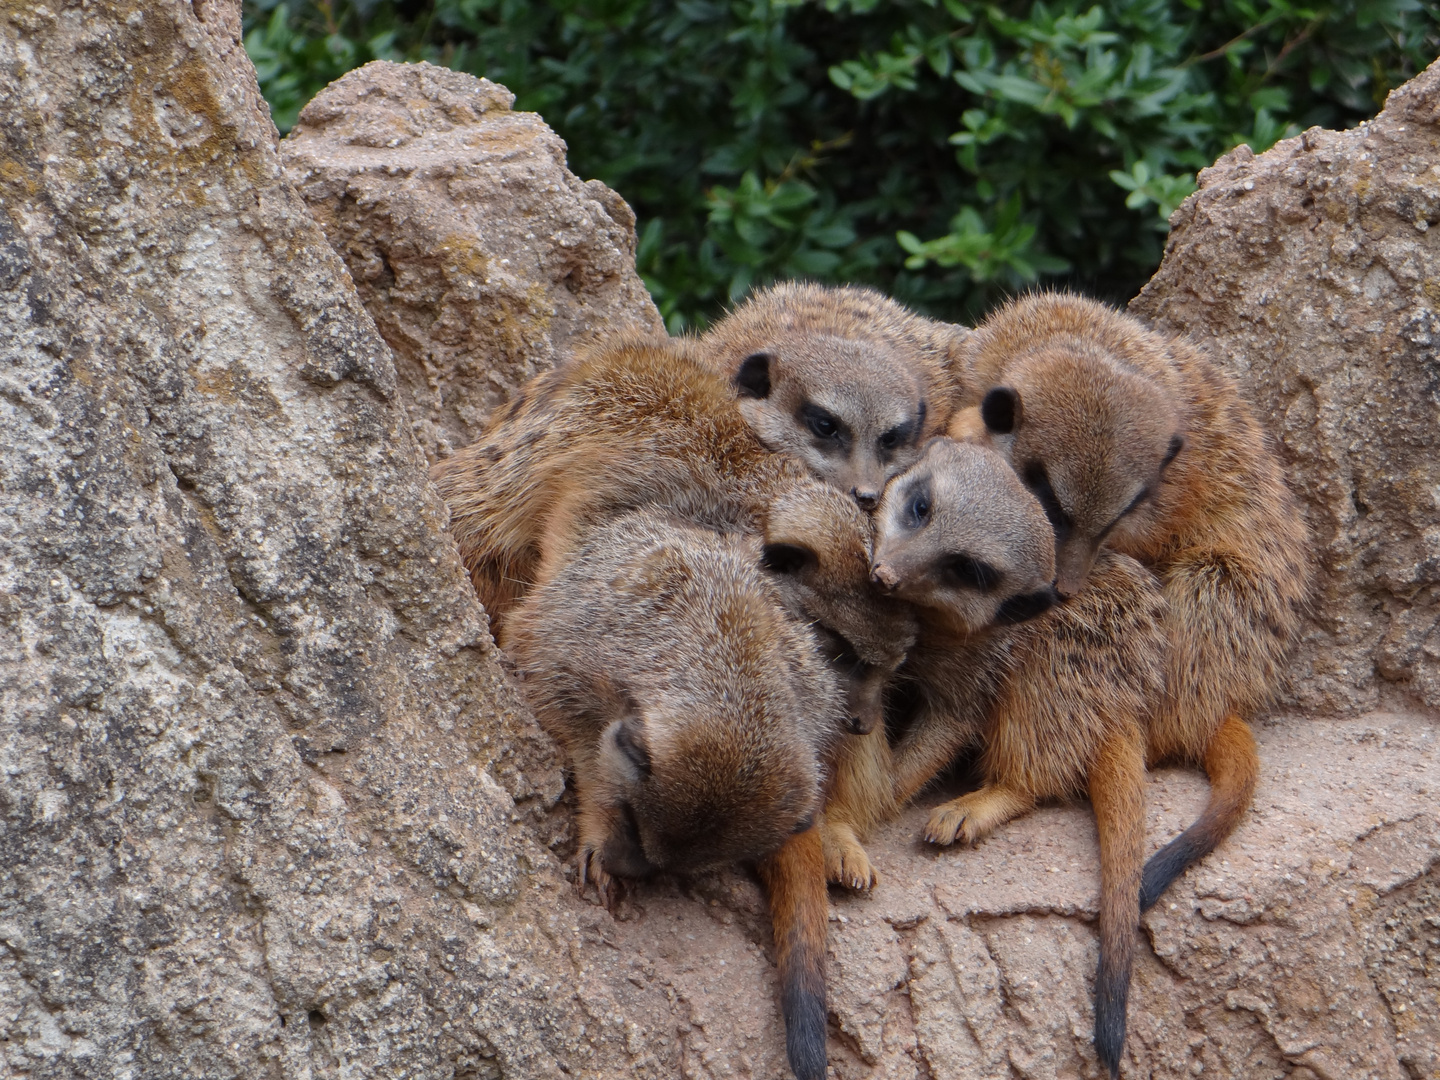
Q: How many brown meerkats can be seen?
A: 5